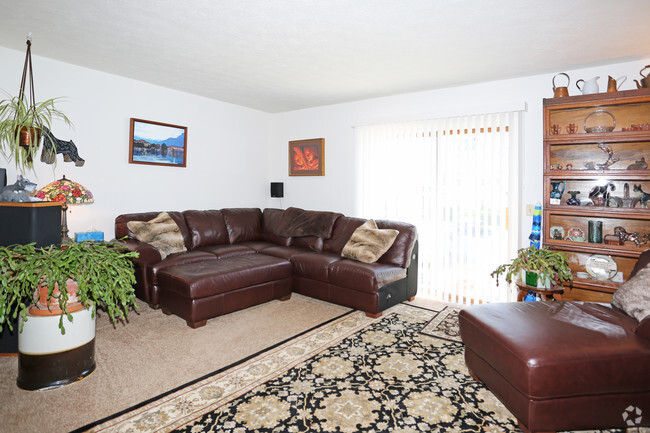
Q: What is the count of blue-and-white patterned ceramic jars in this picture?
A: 0